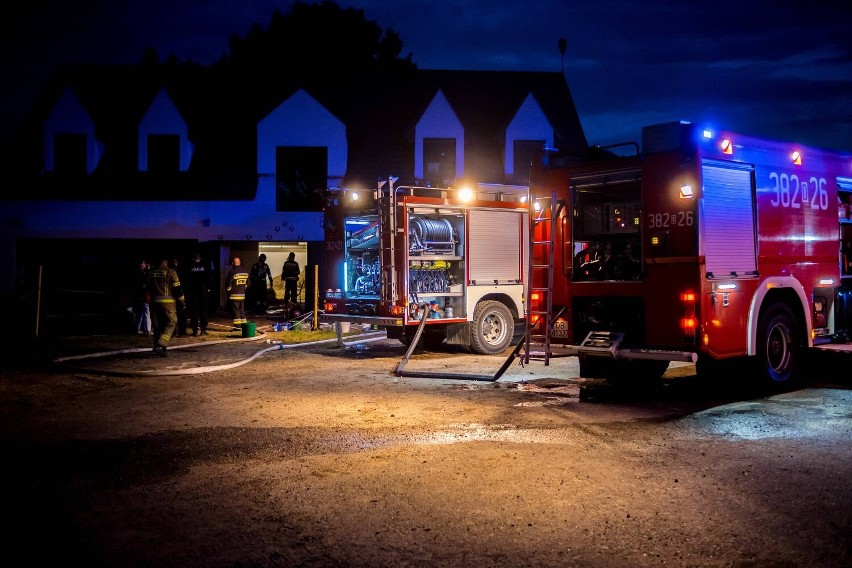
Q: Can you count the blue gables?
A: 5